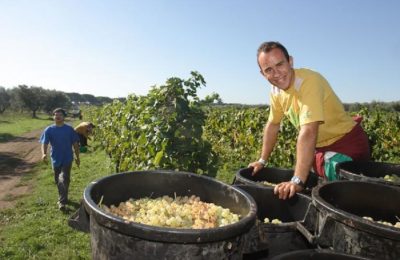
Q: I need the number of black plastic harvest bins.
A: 6